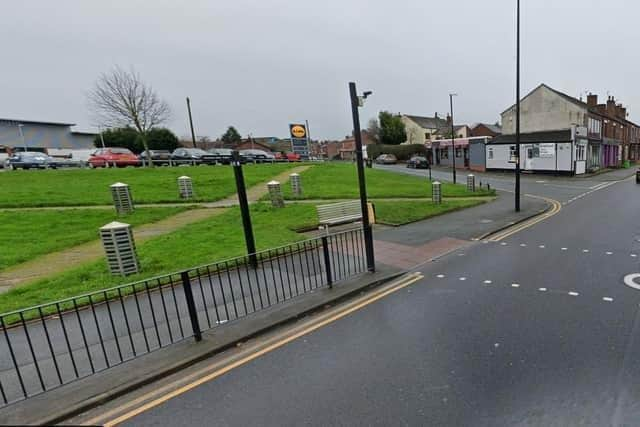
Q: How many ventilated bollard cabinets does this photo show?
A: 7